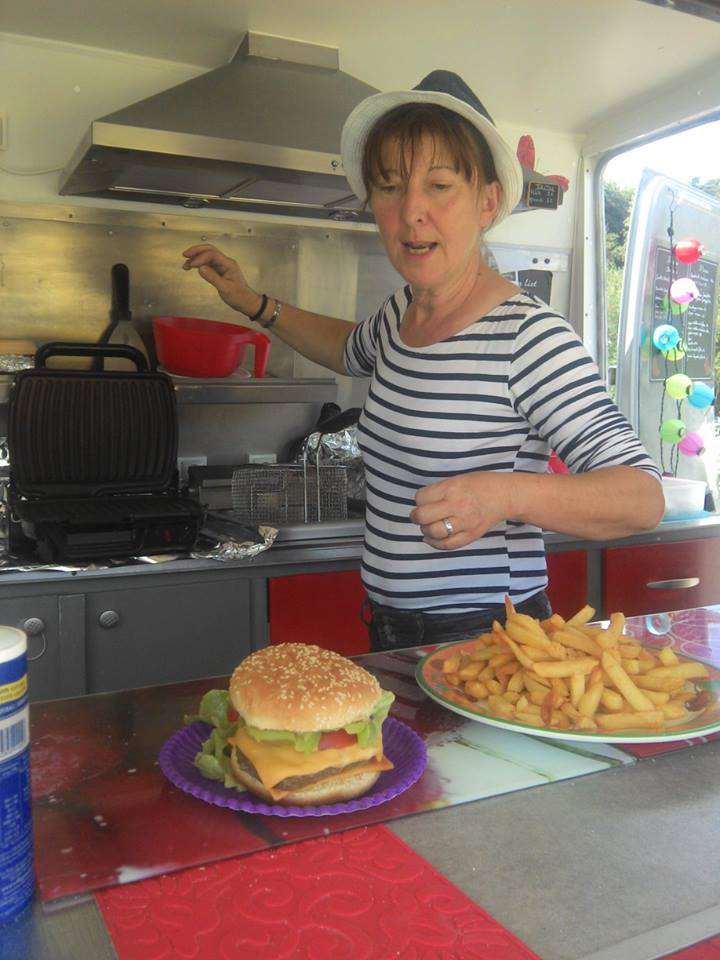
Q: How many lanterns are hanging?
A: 9